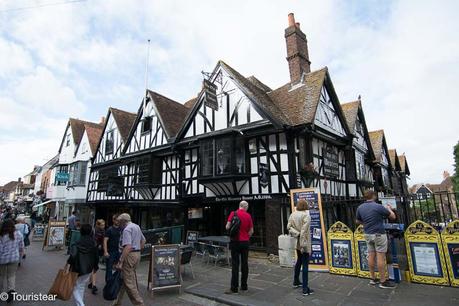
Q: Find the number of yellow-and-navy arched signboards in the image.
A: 4